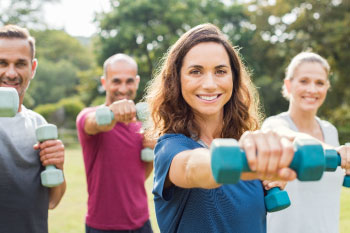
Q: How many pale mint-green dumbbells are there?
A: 4